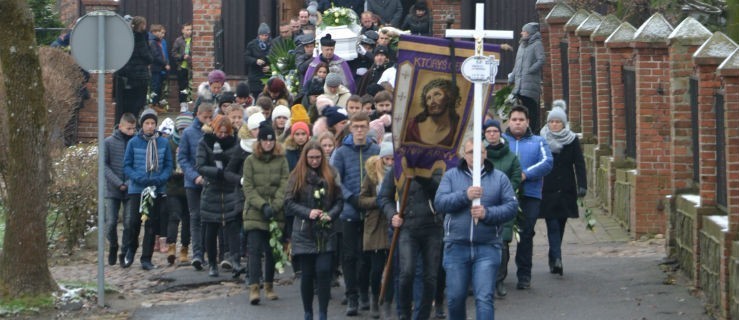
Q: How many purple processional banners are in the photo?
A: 1